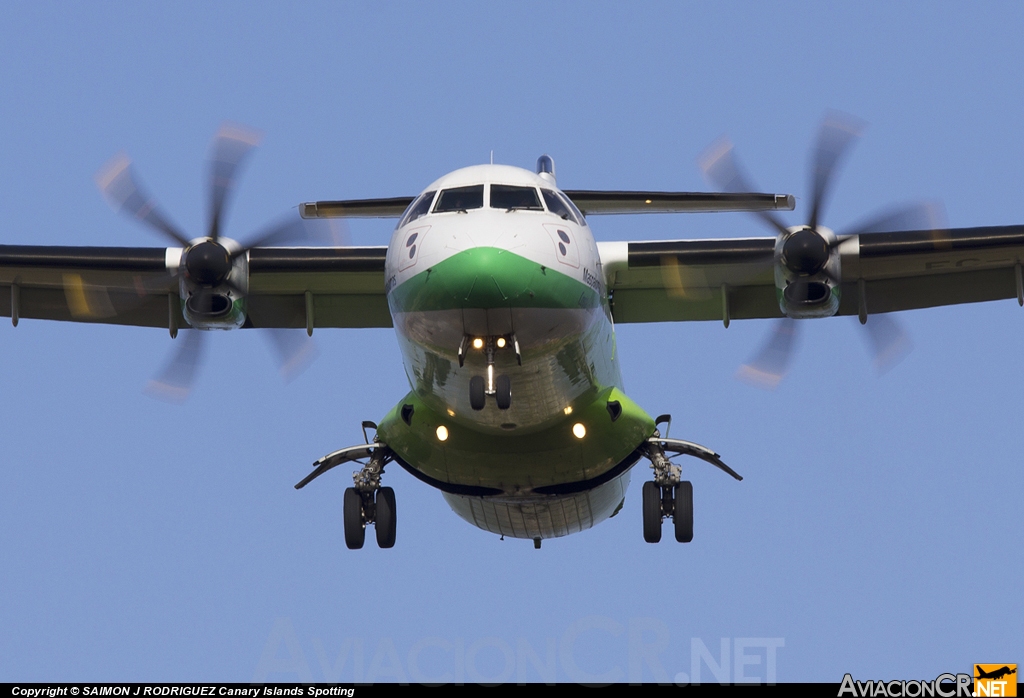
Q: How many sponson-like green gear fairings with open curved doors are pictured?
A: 2